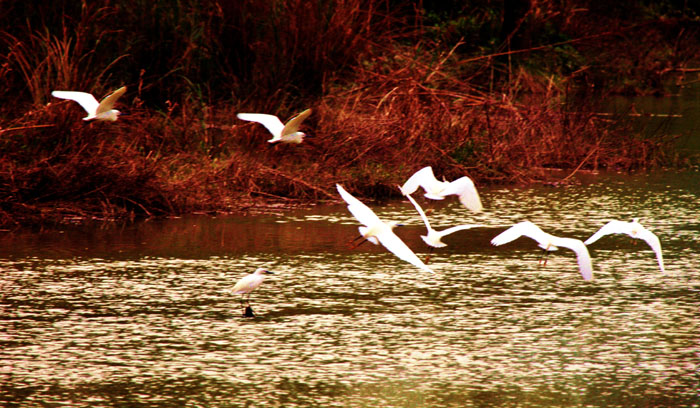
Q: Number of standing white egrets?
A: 1